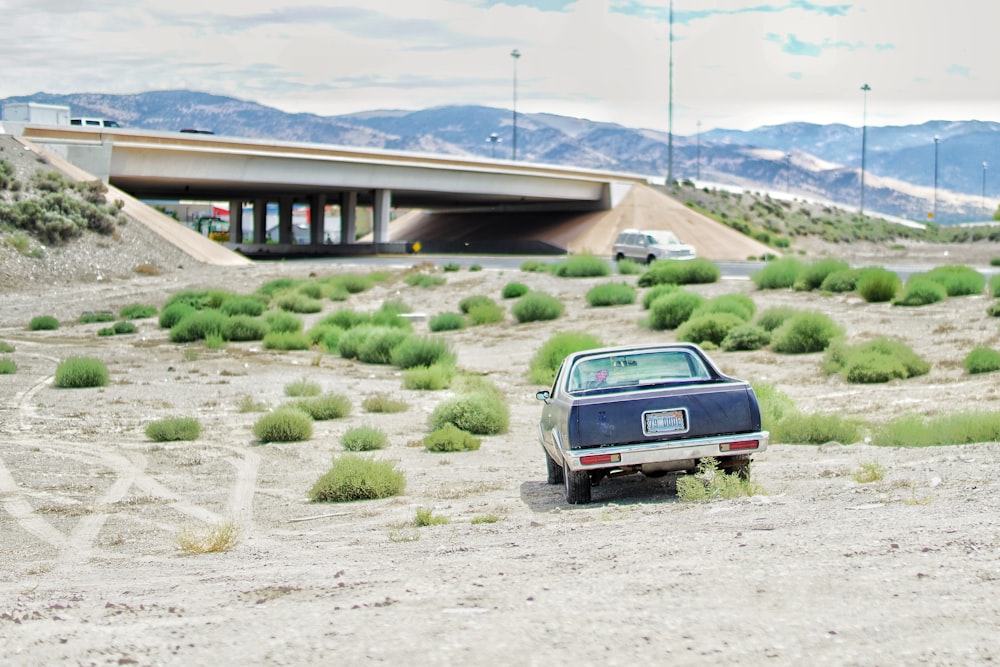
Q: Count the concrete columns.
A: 6